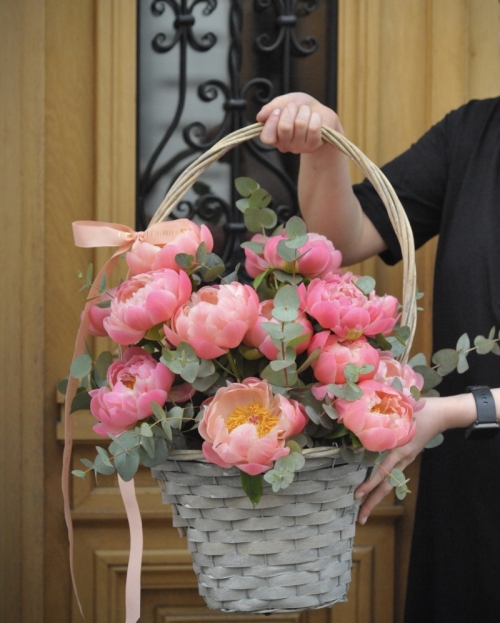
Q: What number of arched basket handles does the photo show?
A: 1